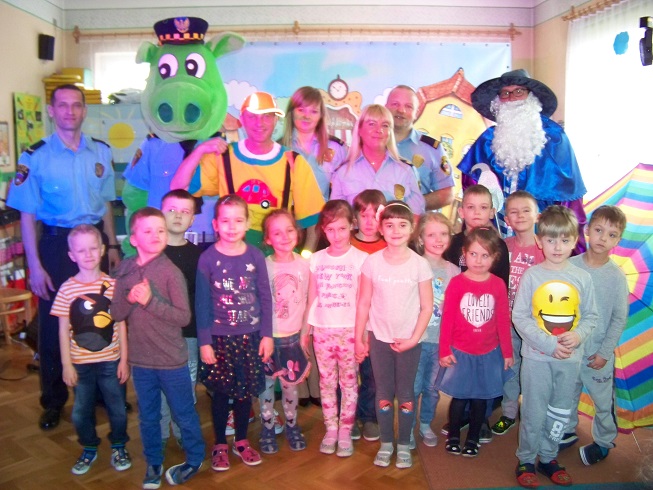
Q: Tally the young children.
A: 14